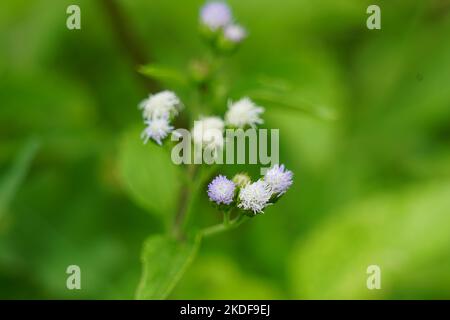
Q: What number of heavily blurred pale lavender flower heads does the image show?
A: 2